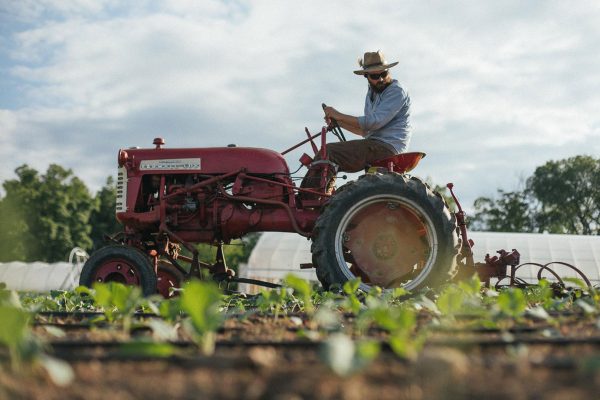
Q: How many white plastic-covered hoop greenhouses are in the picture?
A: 2